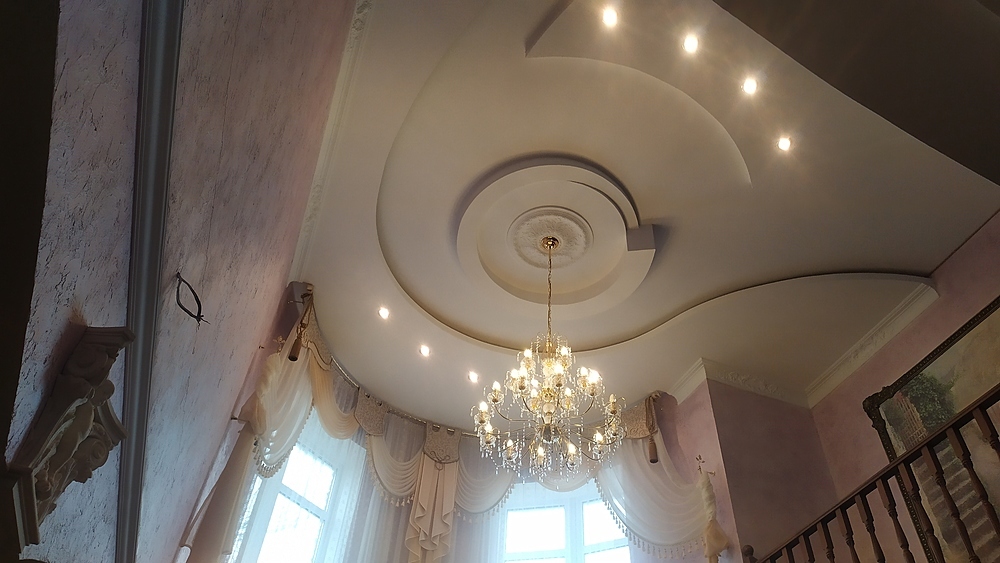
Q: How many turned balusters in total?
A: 11